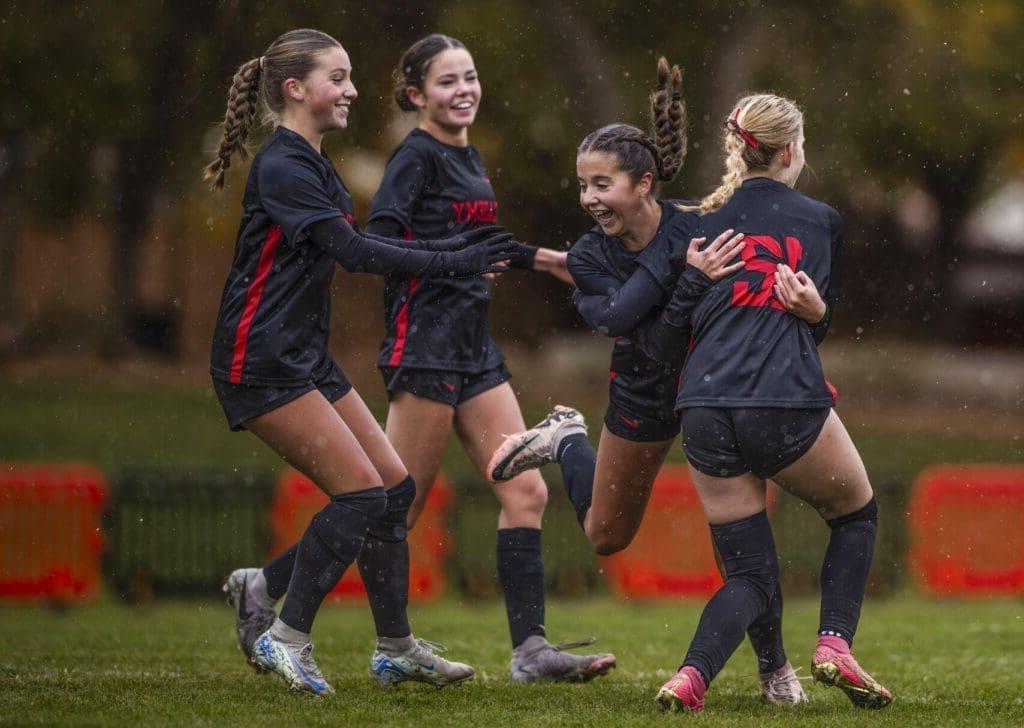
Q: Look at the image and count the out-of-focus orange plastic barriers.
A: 4